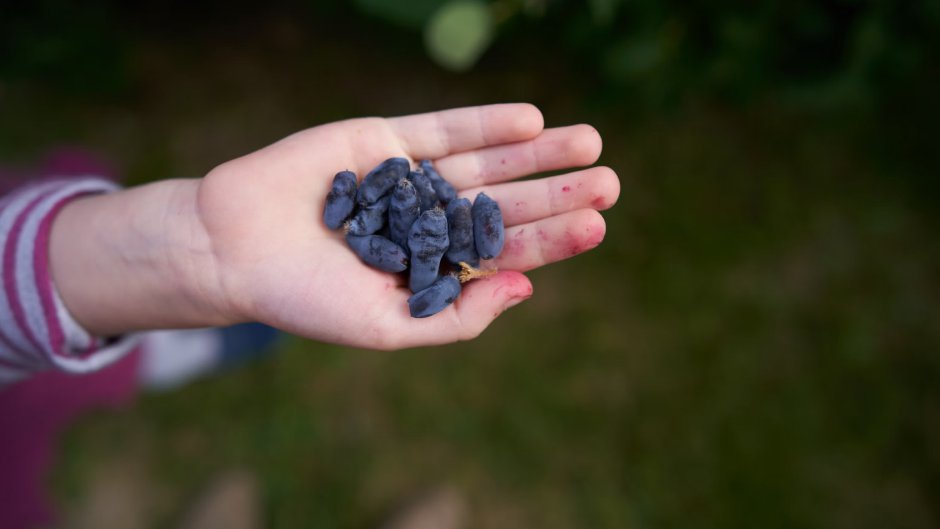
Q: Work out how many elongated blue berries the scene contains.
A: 11